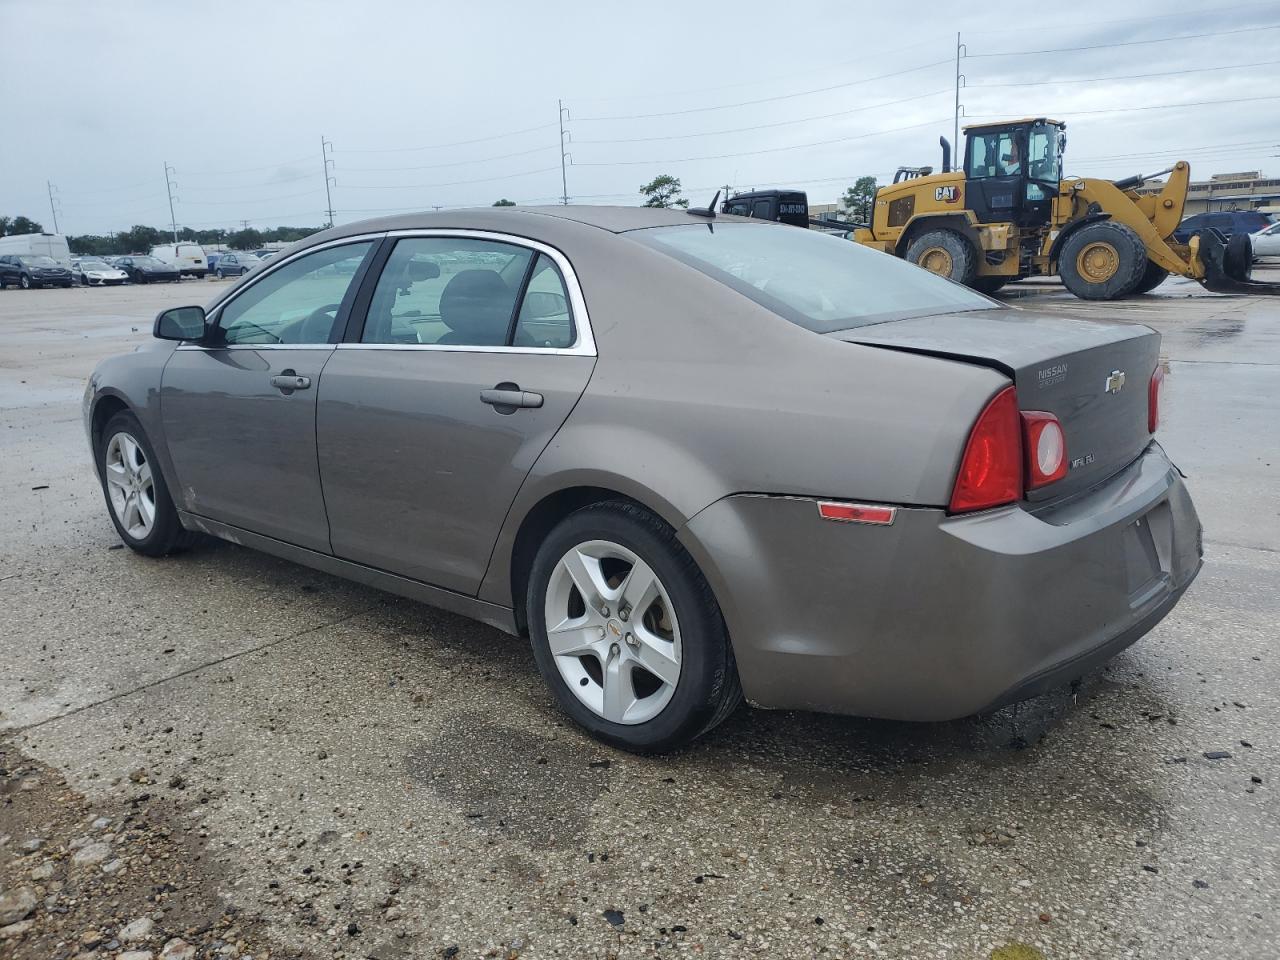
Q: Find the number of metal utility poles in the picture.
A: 5